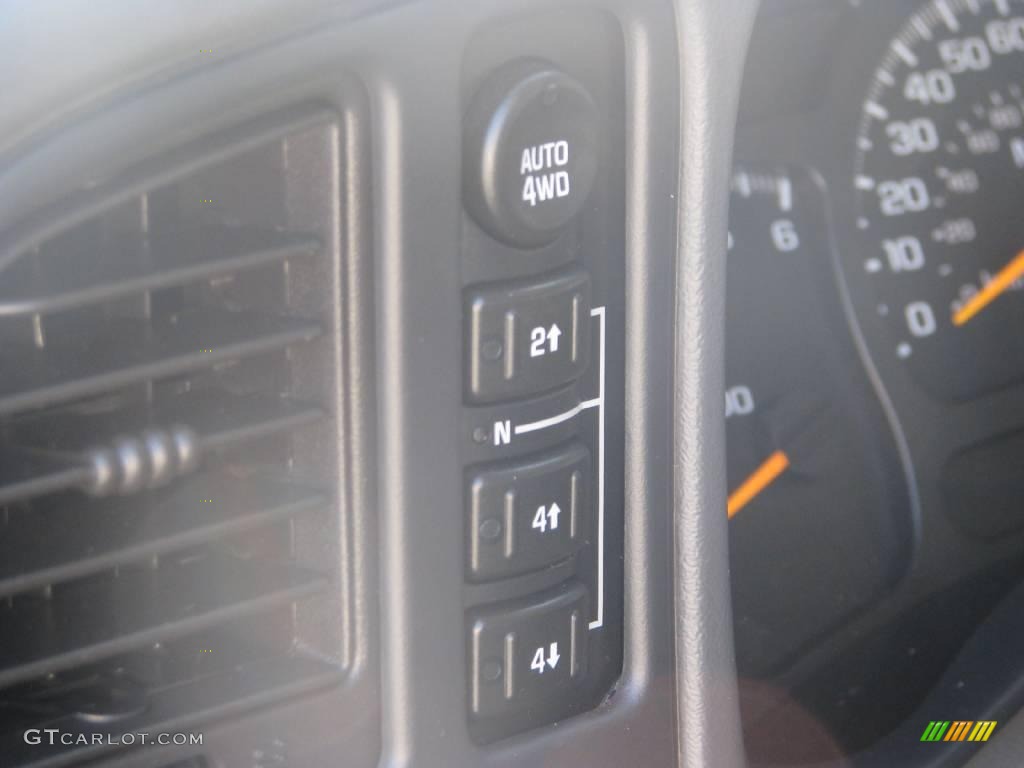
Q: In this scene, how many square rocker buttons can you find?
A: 3